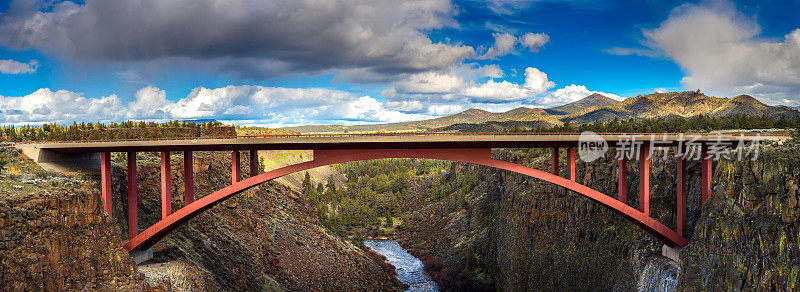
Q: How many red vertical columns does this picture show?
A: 12